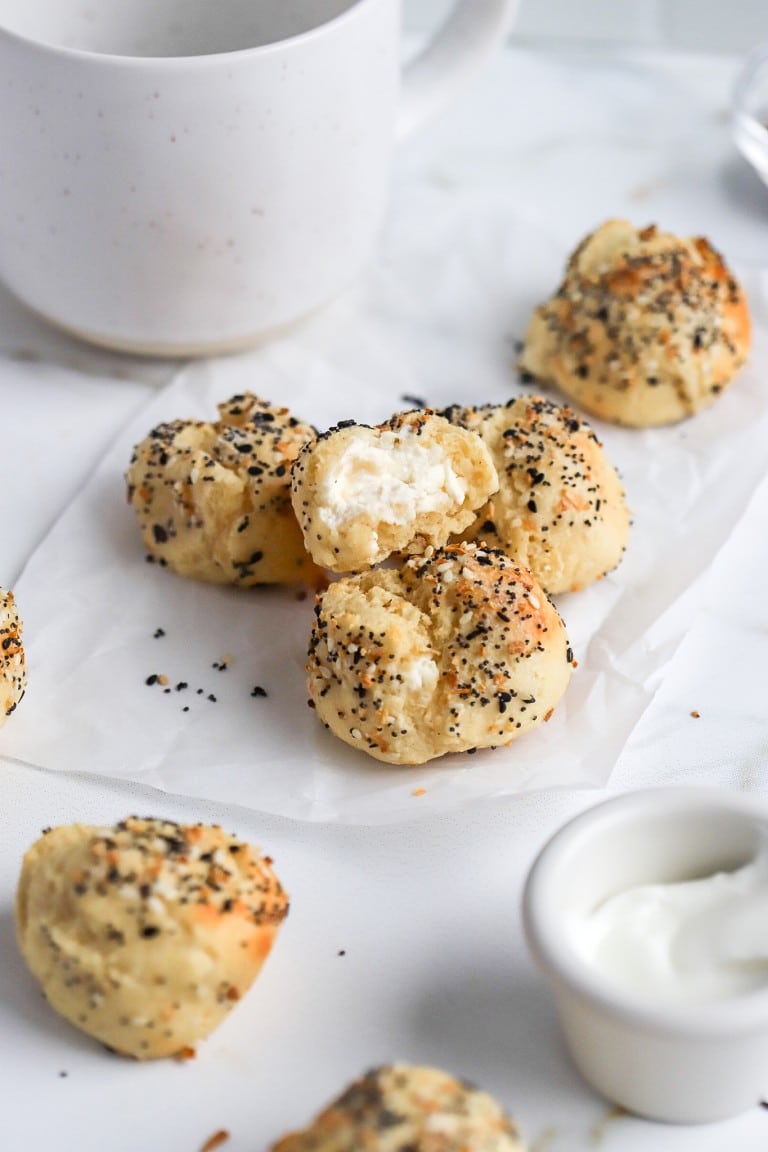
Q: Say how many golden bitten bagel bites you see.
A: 1